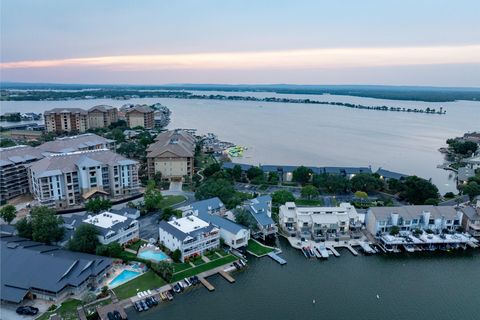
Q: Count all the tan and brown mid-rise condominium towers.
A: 4